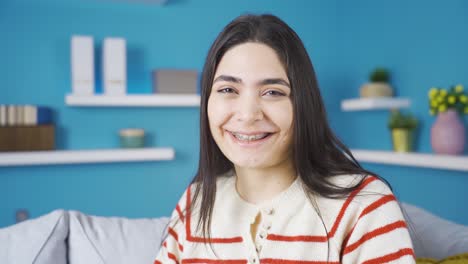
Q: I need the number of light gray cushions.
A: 3